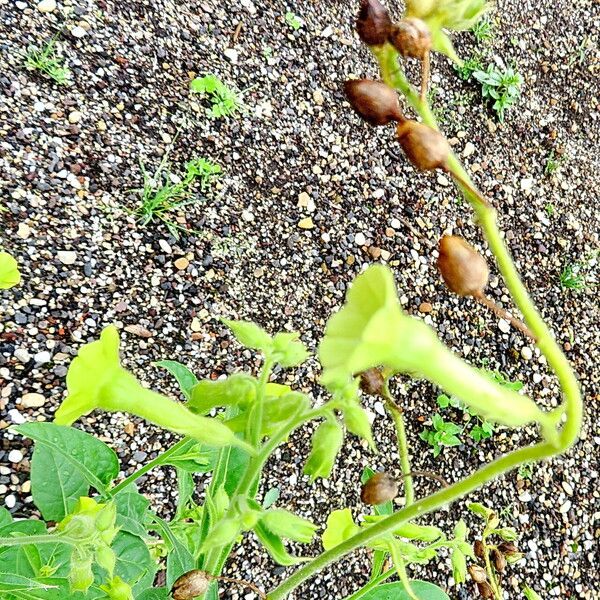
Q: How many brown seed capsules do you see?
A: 13